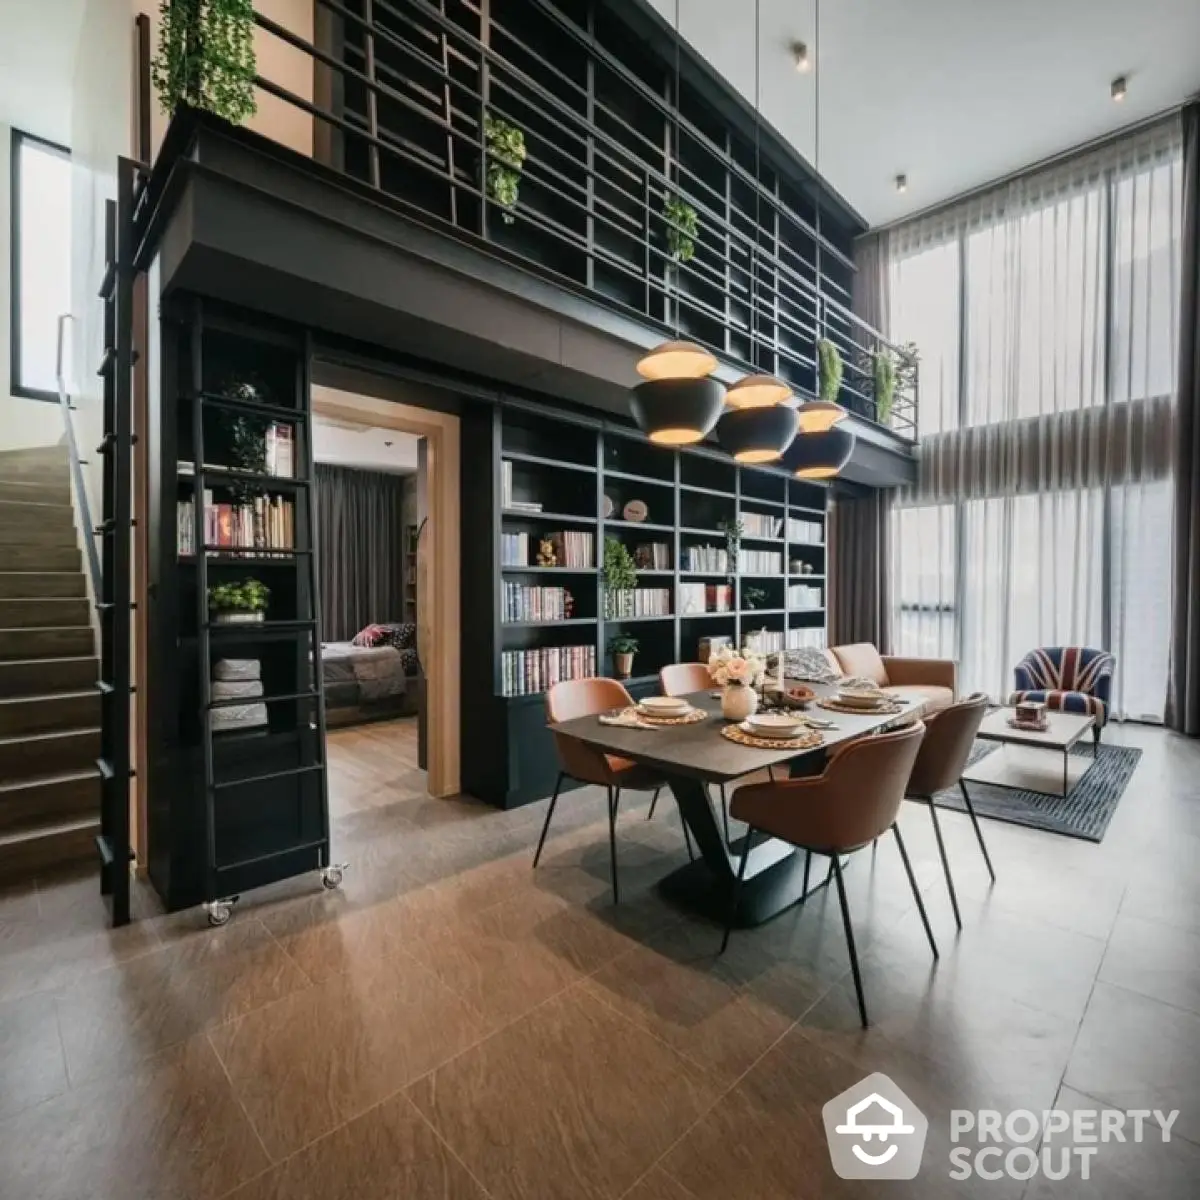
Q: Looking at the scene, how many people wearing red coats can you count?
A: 0